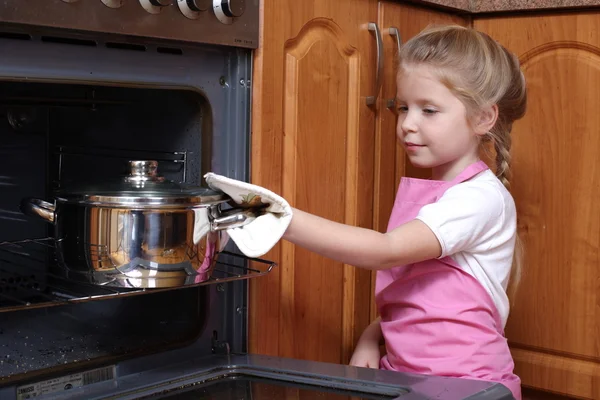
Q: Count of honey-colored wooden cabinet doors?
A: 3